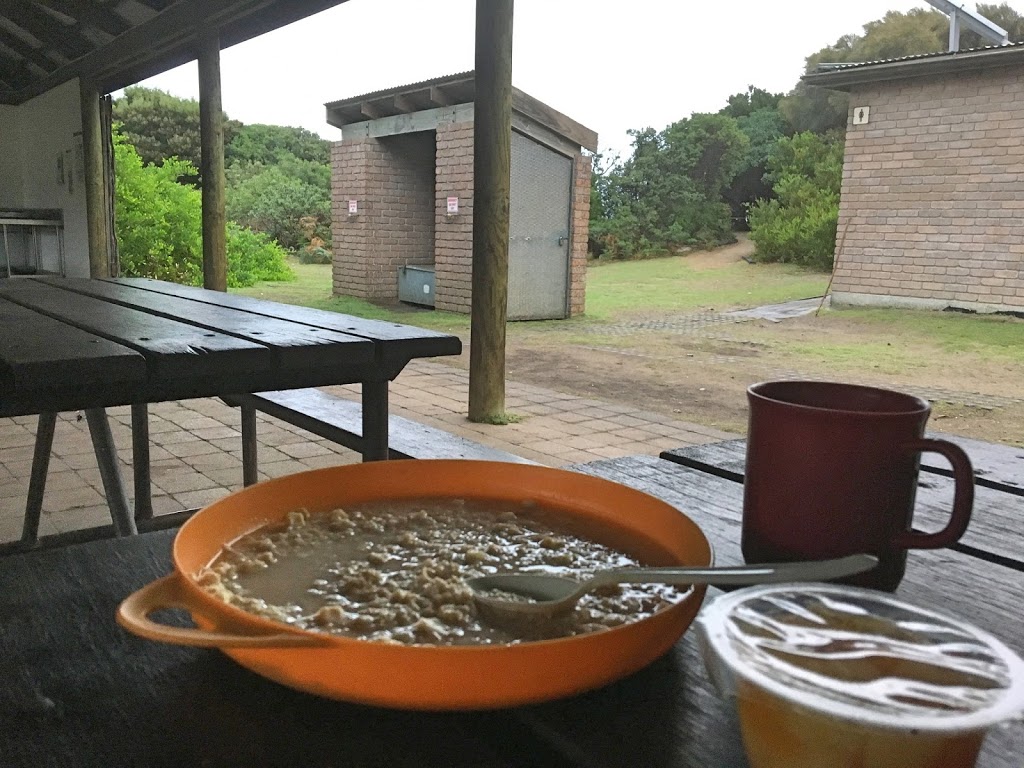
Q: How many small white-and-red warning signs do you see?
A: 2